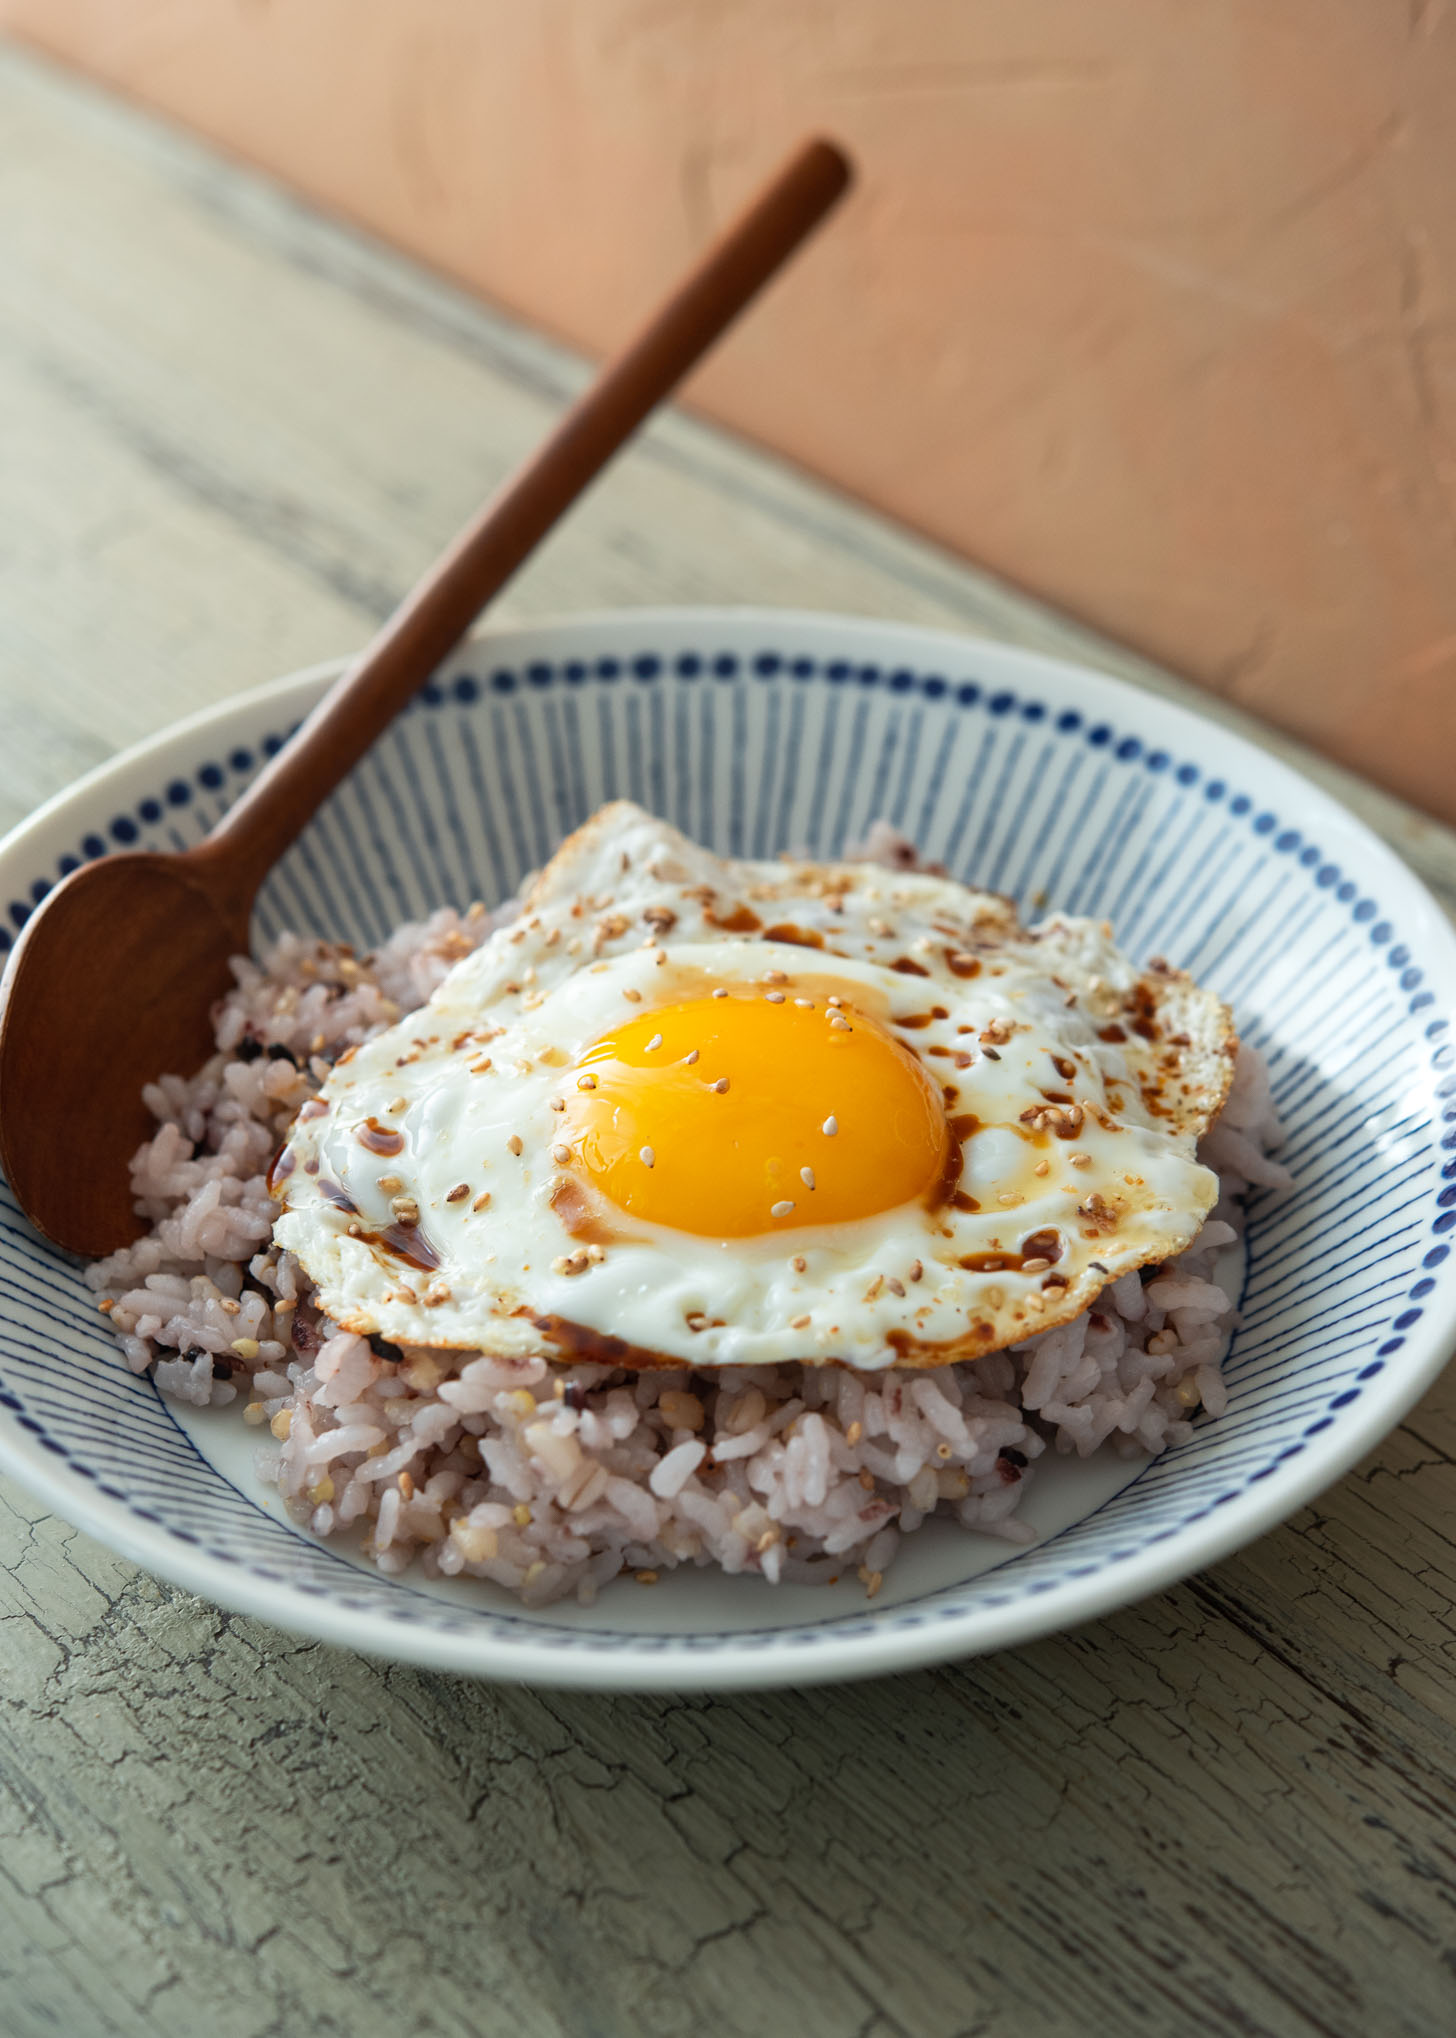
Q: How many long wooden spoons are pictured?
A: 1